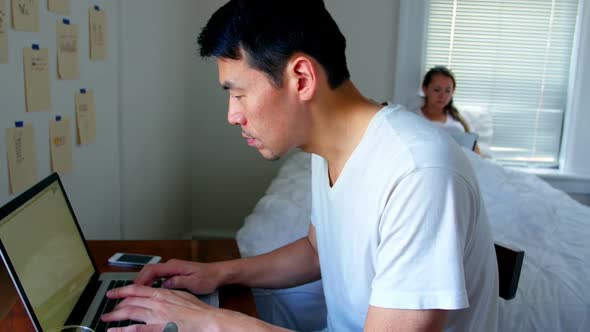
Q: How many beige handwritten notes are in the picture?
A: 9